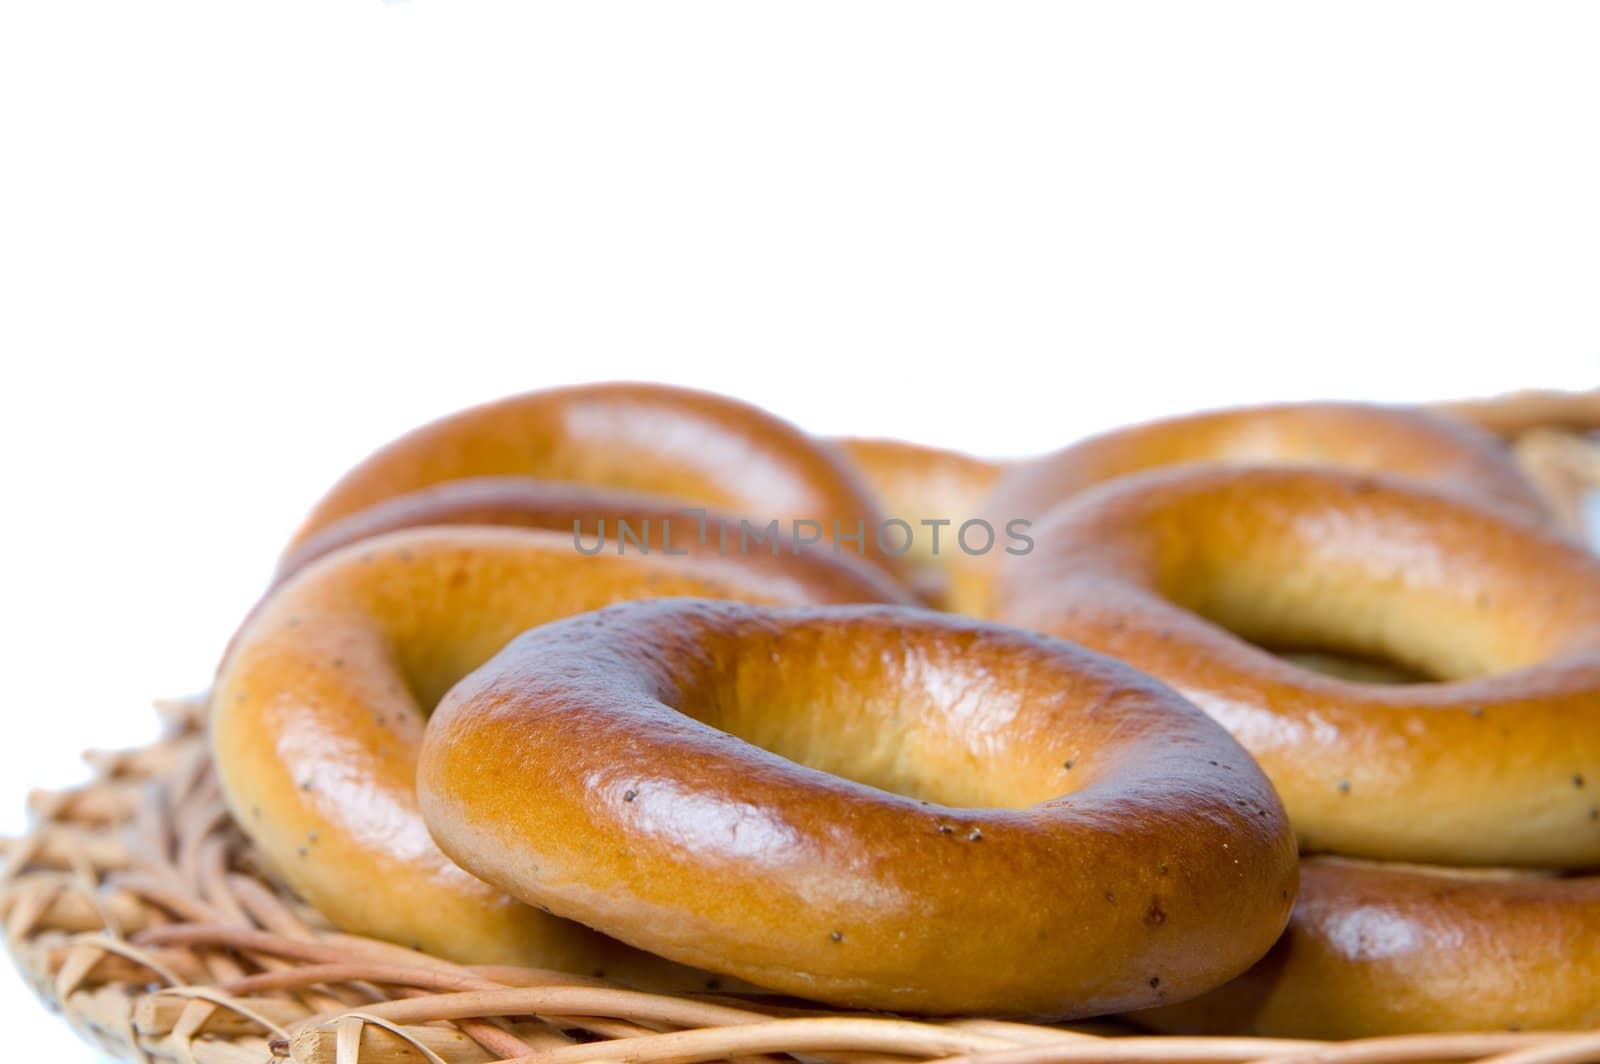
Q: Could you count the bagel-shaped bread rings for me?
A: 8